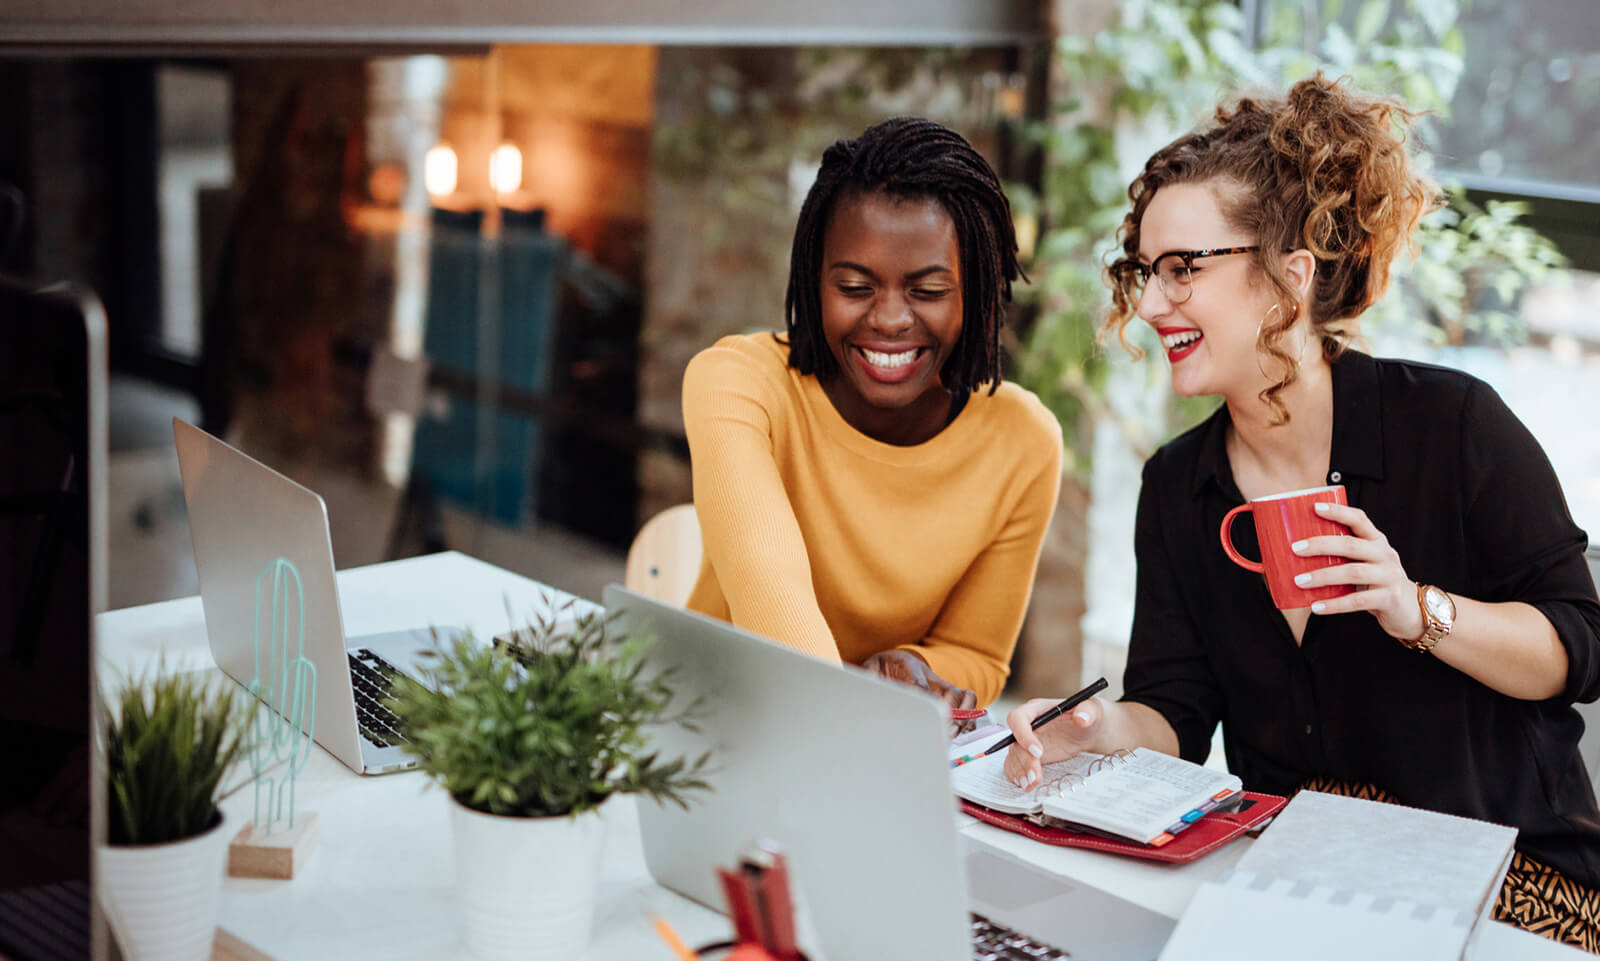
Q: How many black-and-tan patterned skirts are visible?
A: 1